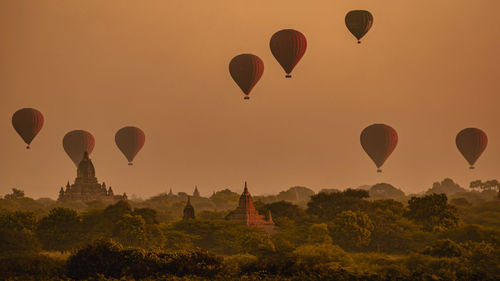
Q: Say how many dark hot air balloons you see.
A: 8